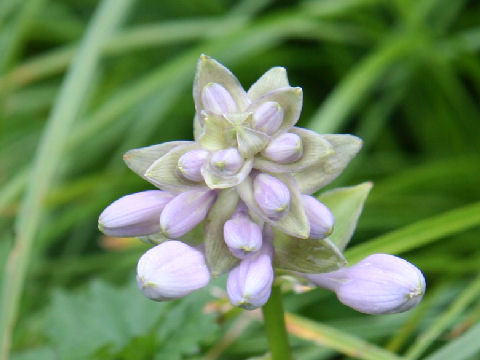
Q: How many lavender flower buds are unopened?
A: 13